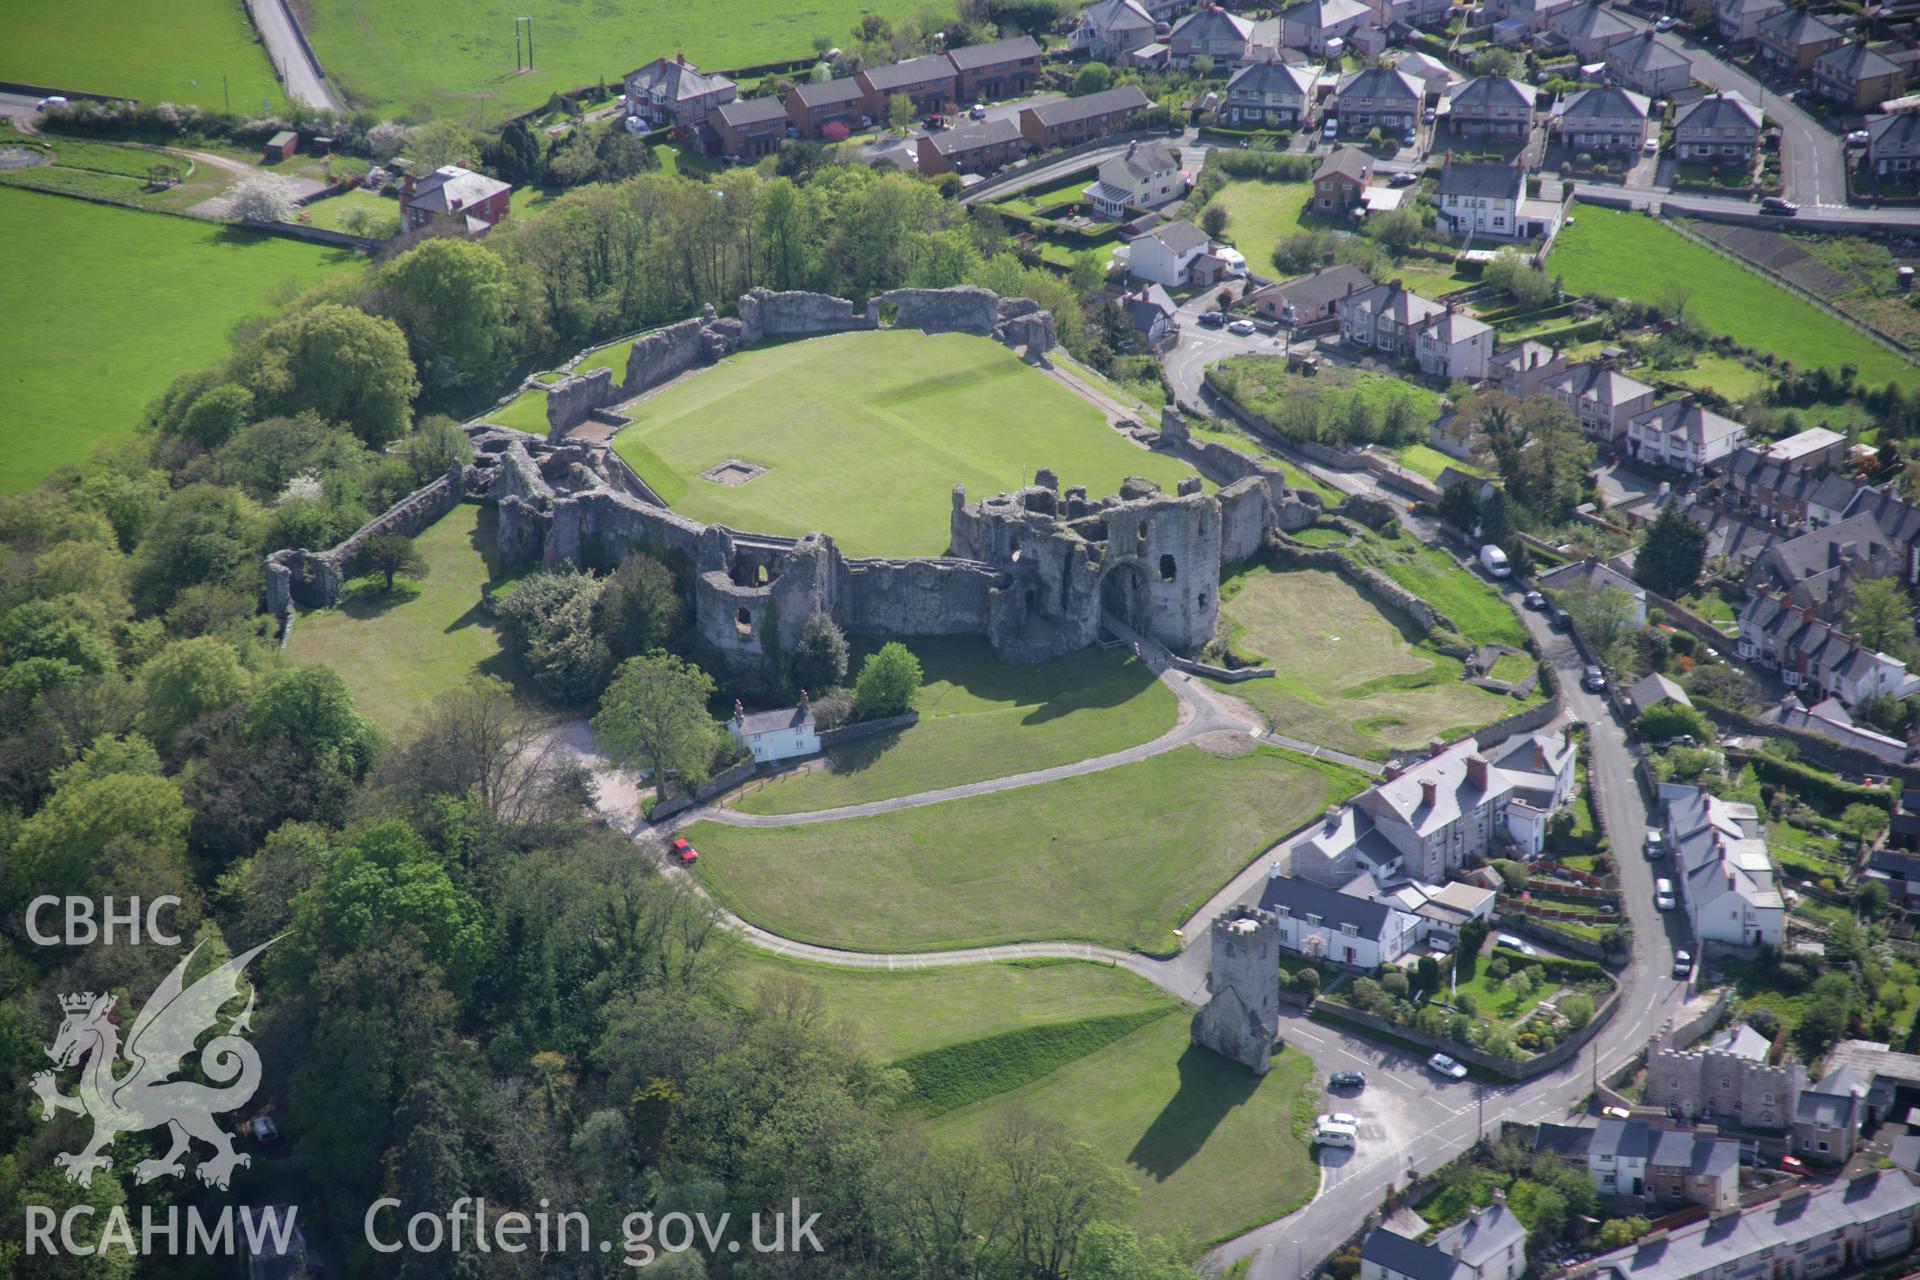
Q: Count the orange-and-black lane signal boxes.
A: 0